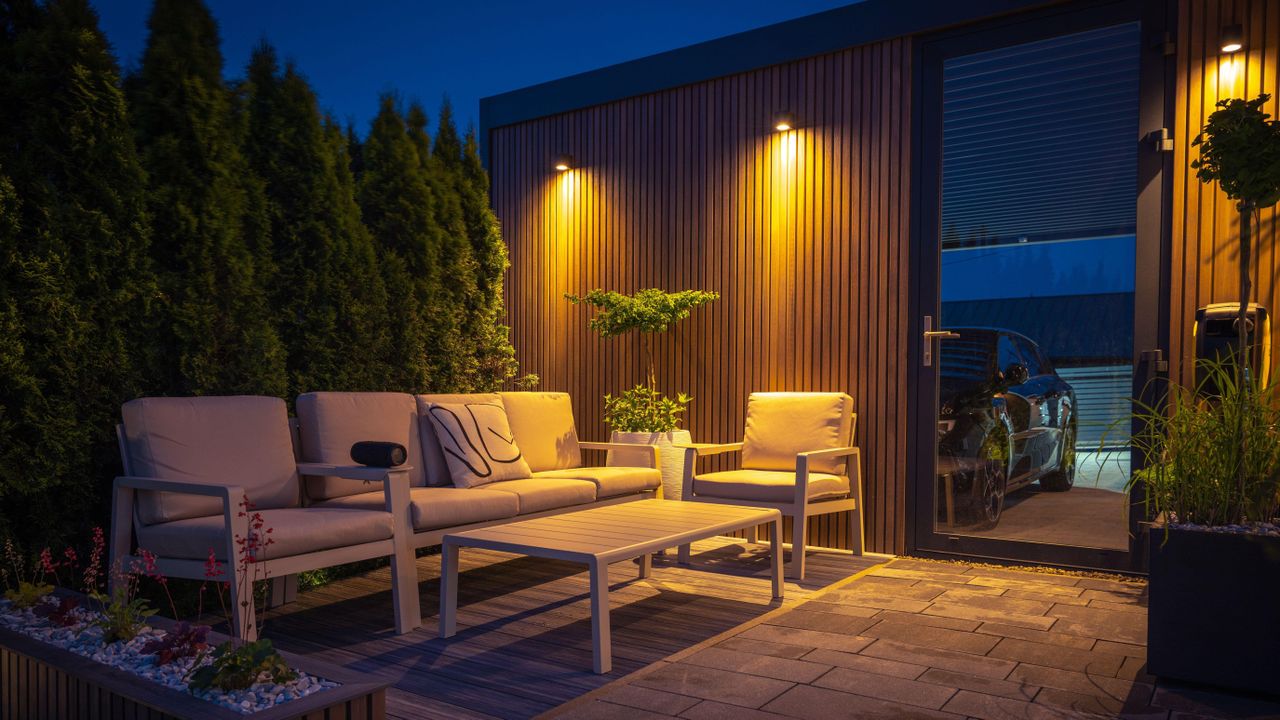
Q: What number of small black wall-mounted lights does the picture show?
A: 3